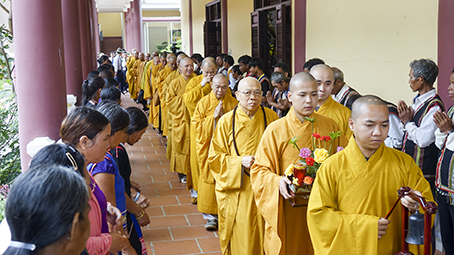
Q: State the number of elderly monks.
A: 2